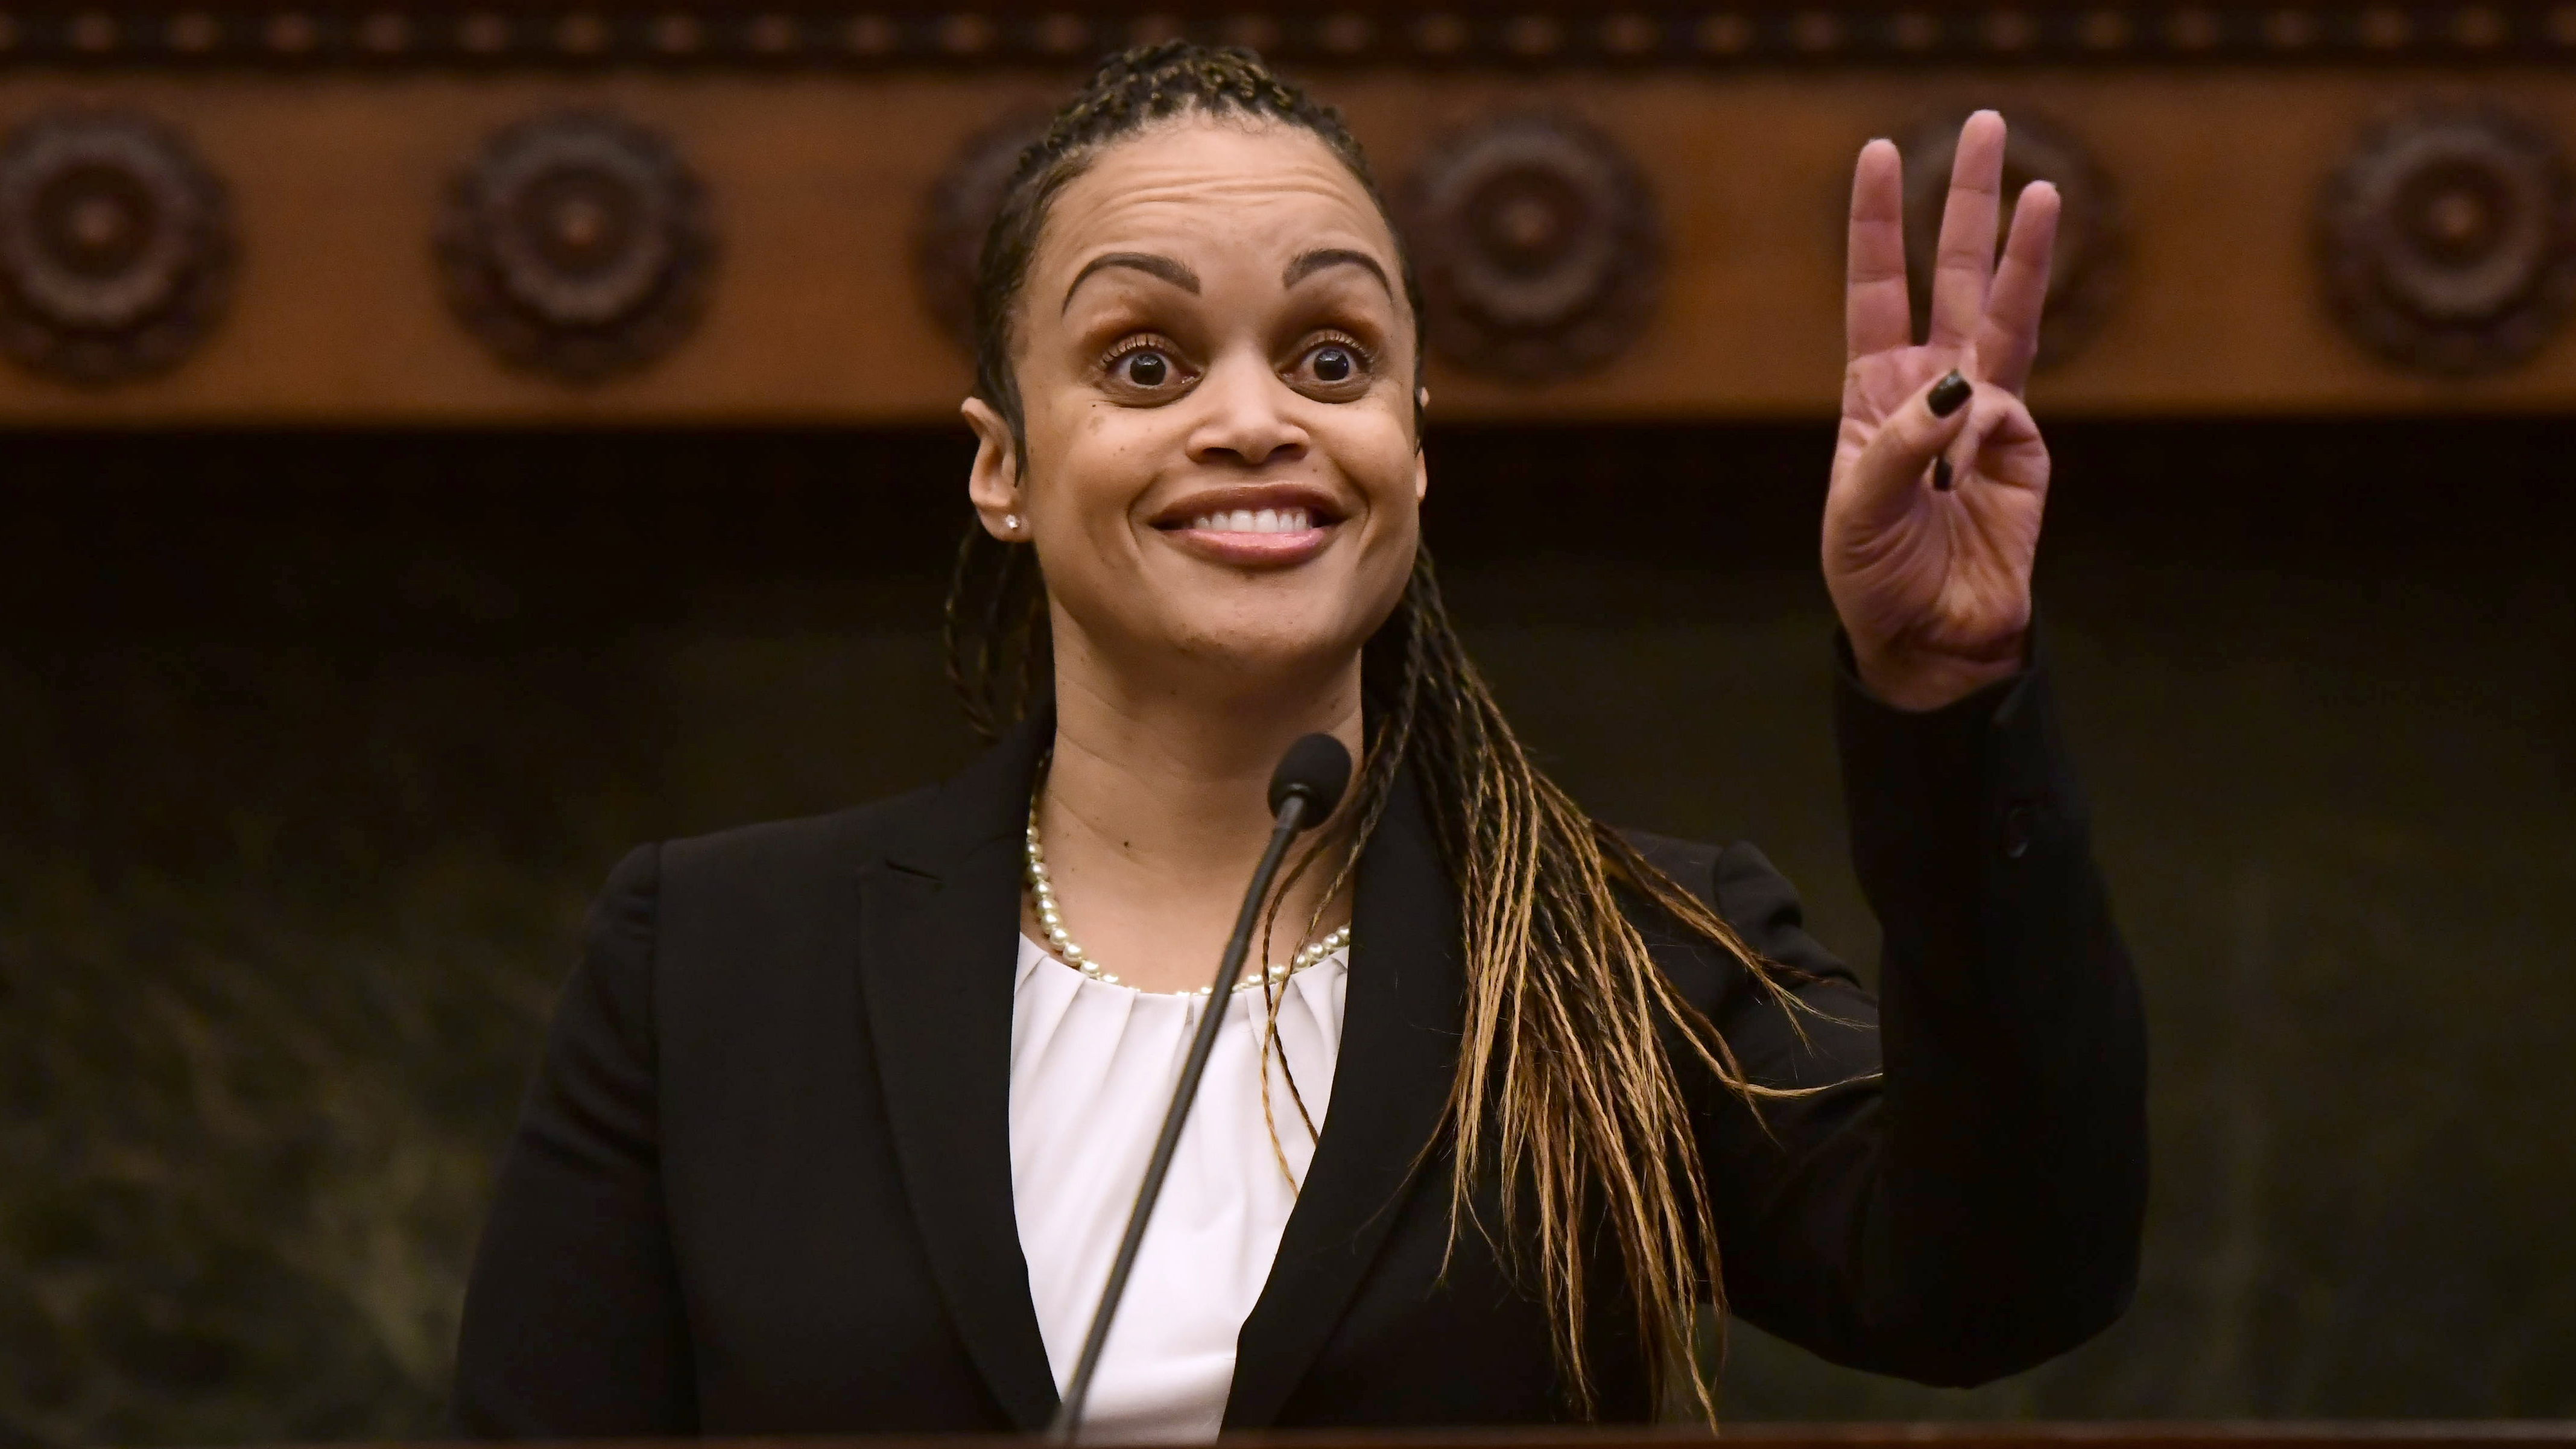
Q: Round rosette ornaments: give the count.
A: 6